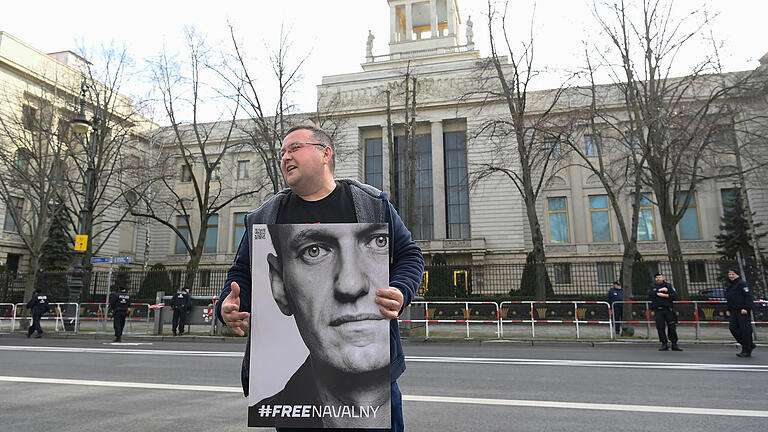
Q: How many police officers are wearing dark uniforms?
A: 6